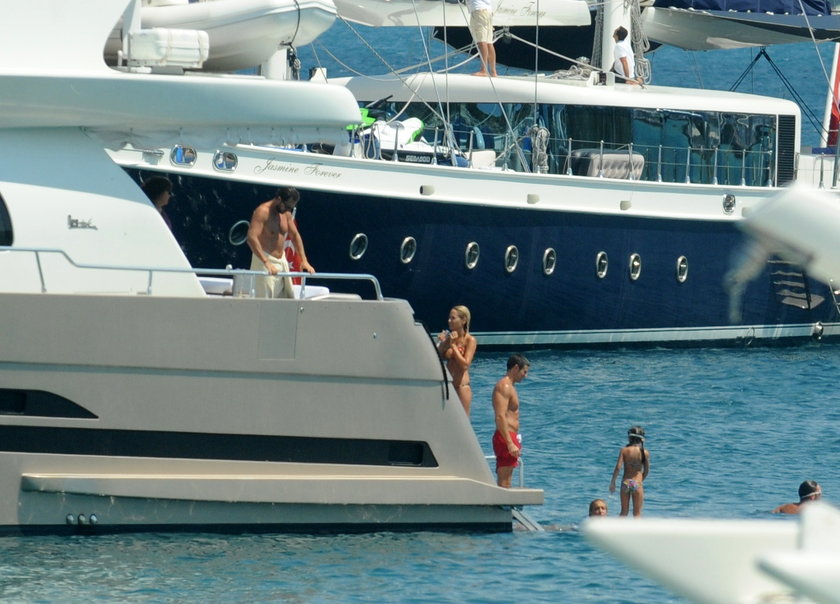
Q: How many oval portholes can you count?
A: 9